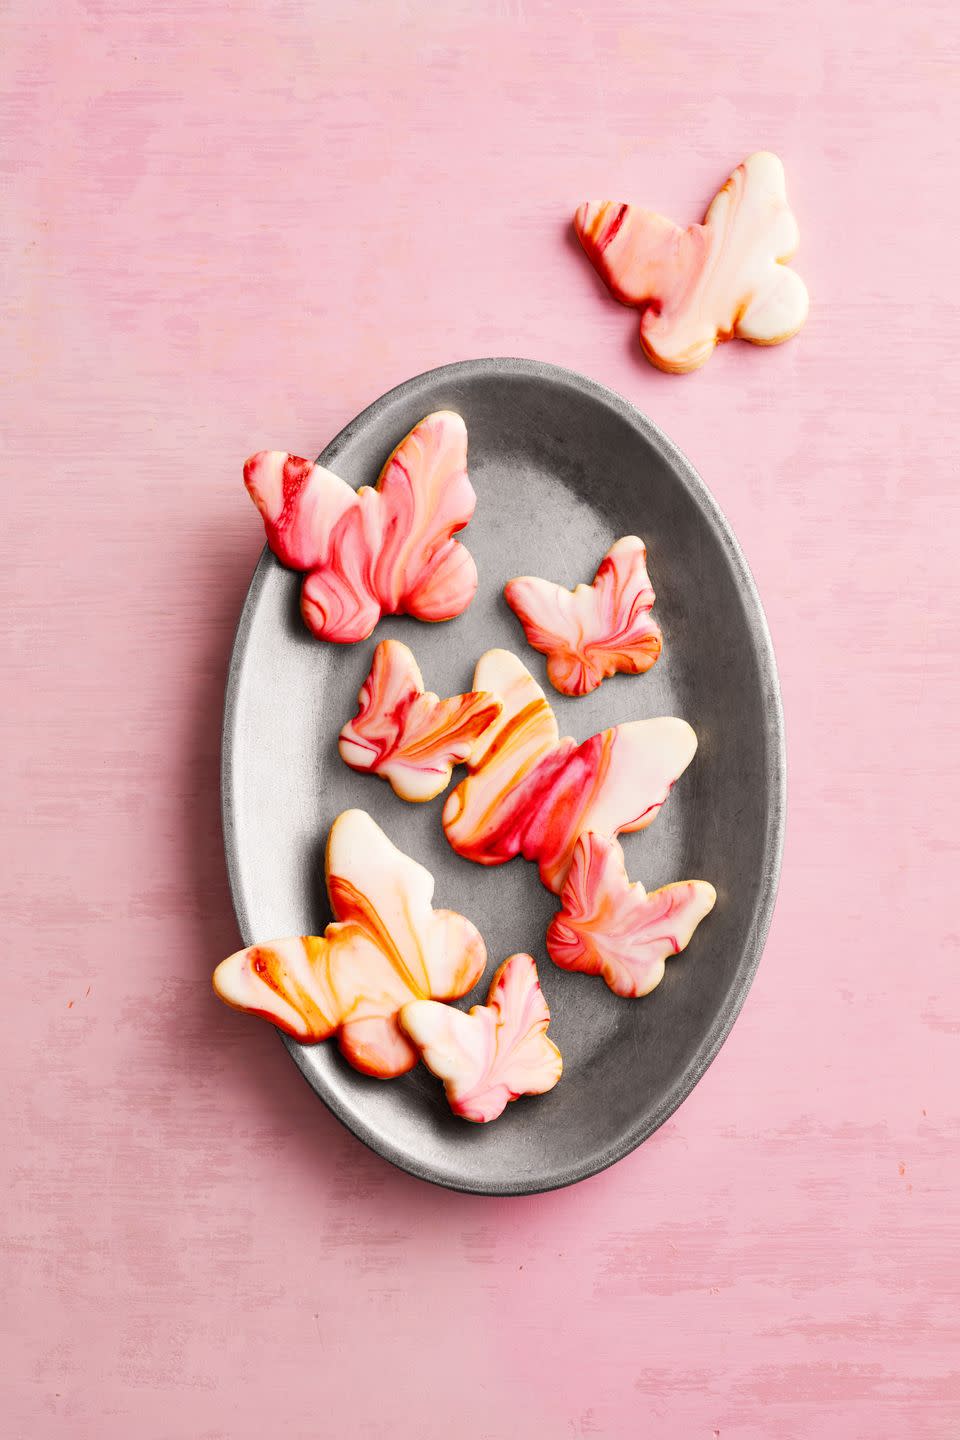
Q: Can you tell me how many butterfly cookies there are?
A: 8